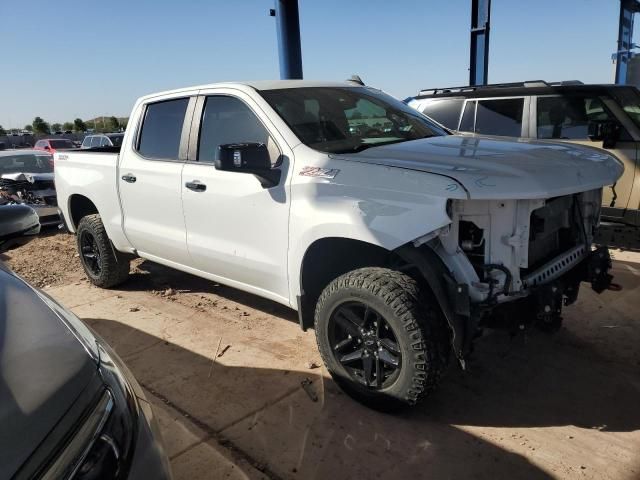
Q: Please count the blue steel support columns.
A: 3